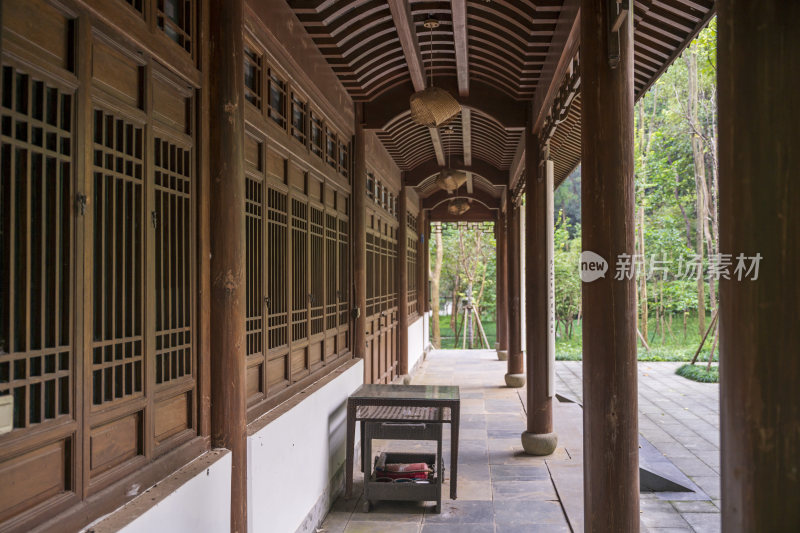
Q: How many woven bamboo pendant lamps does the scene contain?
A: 3